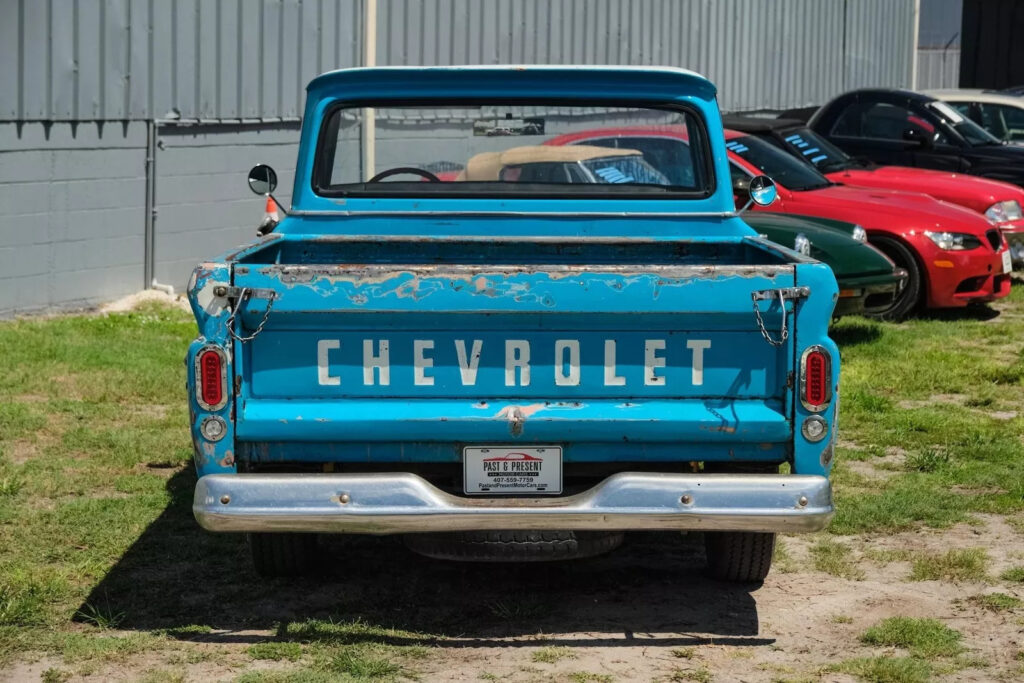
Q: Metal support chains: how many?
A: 2